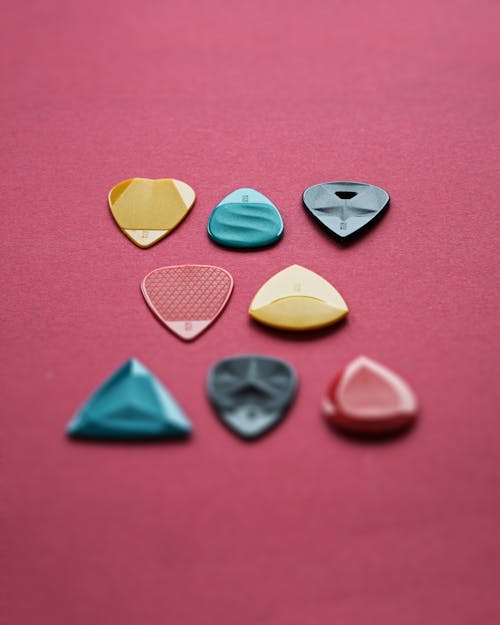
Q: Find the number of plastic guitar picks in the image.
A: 8